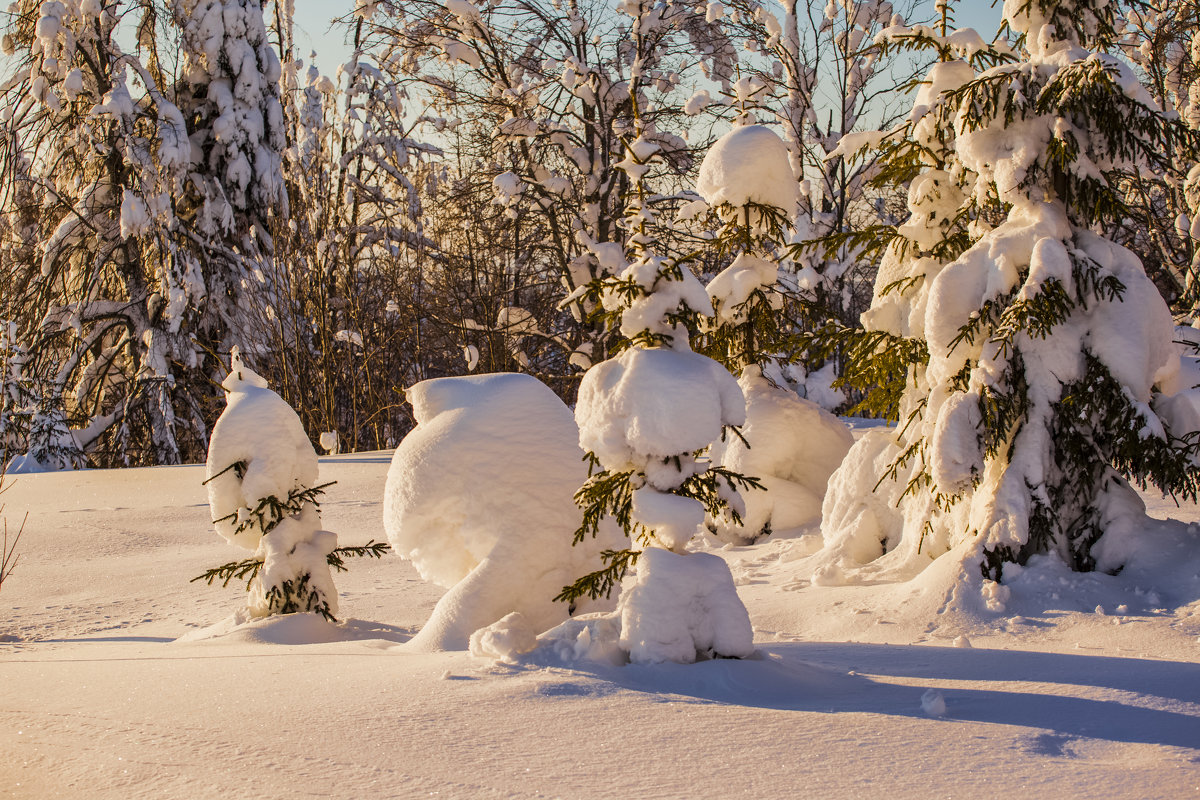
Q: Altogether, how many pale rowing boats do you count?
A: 0